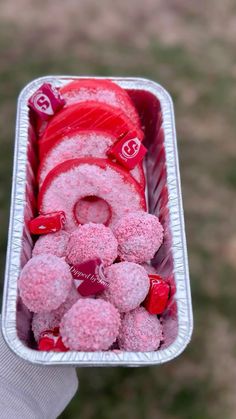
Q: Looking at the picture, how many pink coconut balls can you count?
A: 8